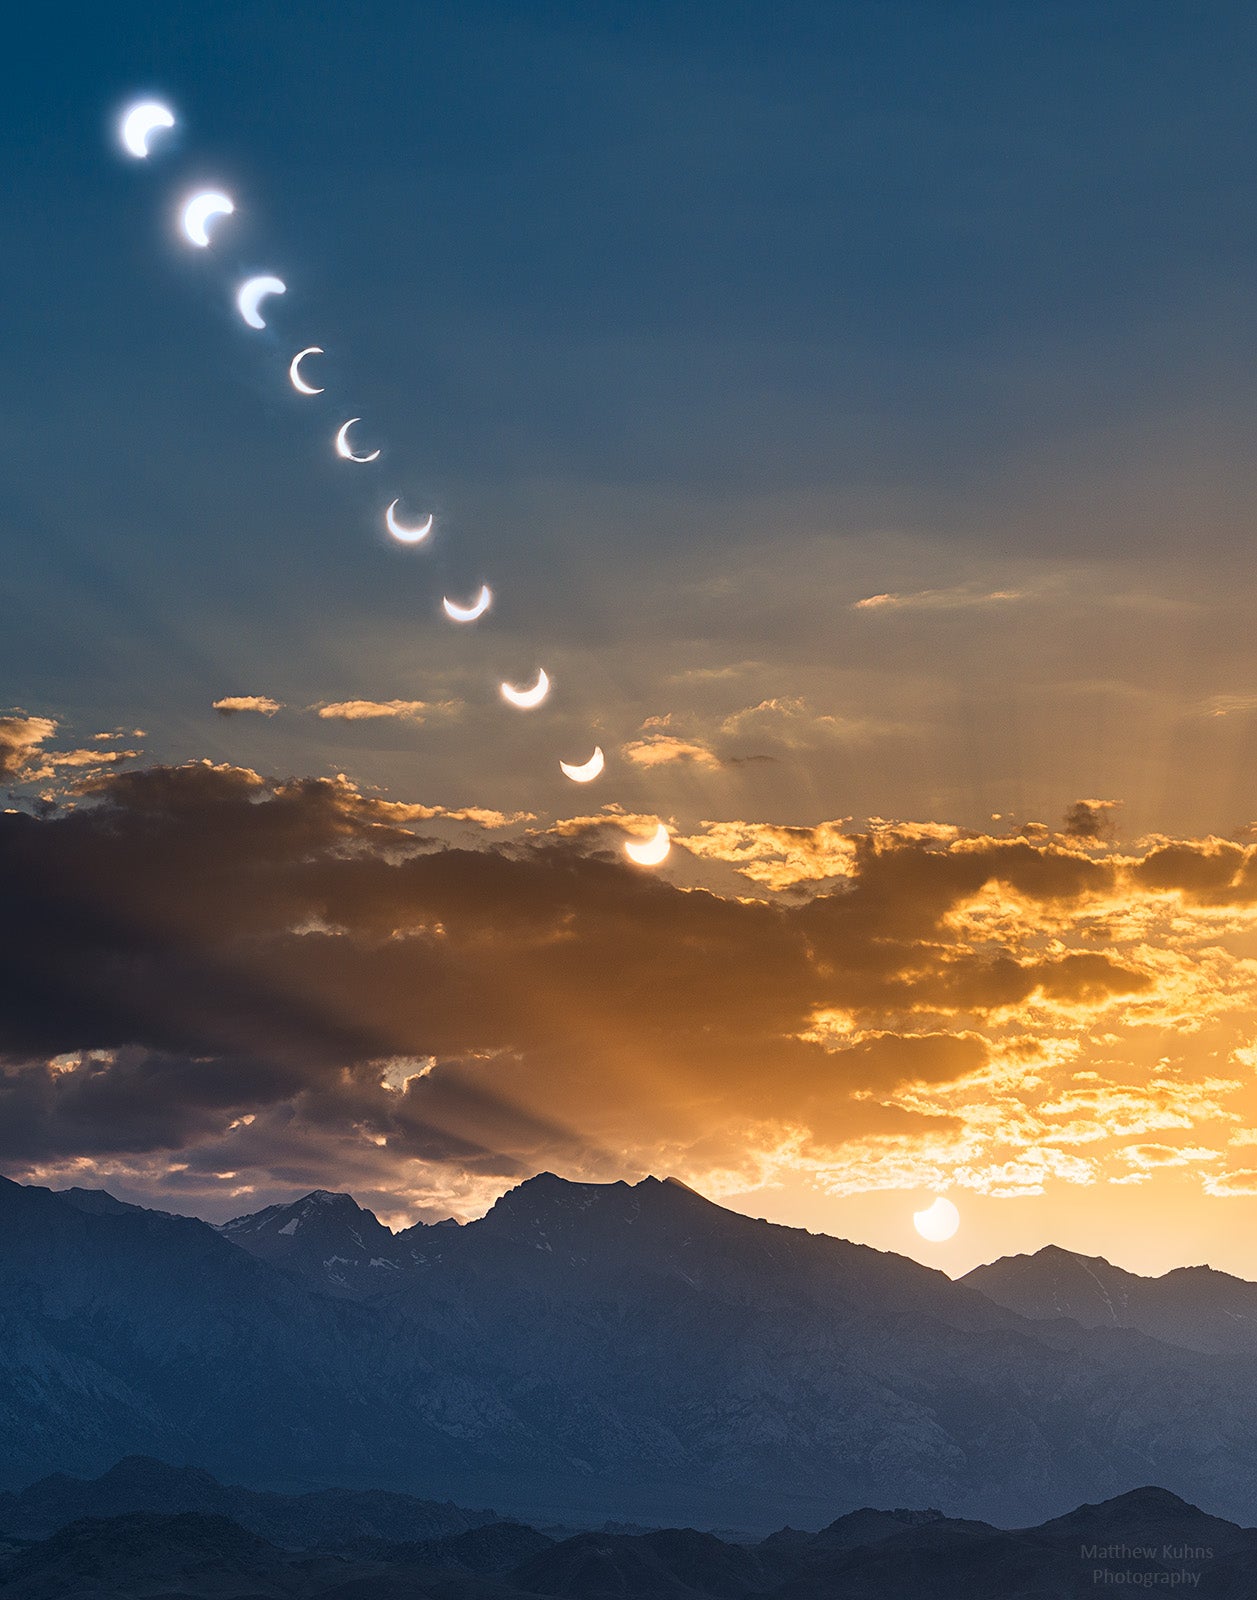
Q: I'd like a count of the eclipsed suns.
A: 11